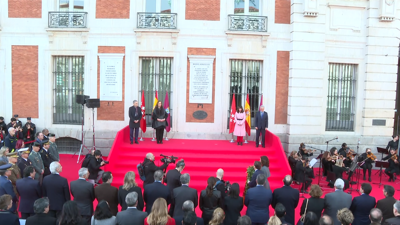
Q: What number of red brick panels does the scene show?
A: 8